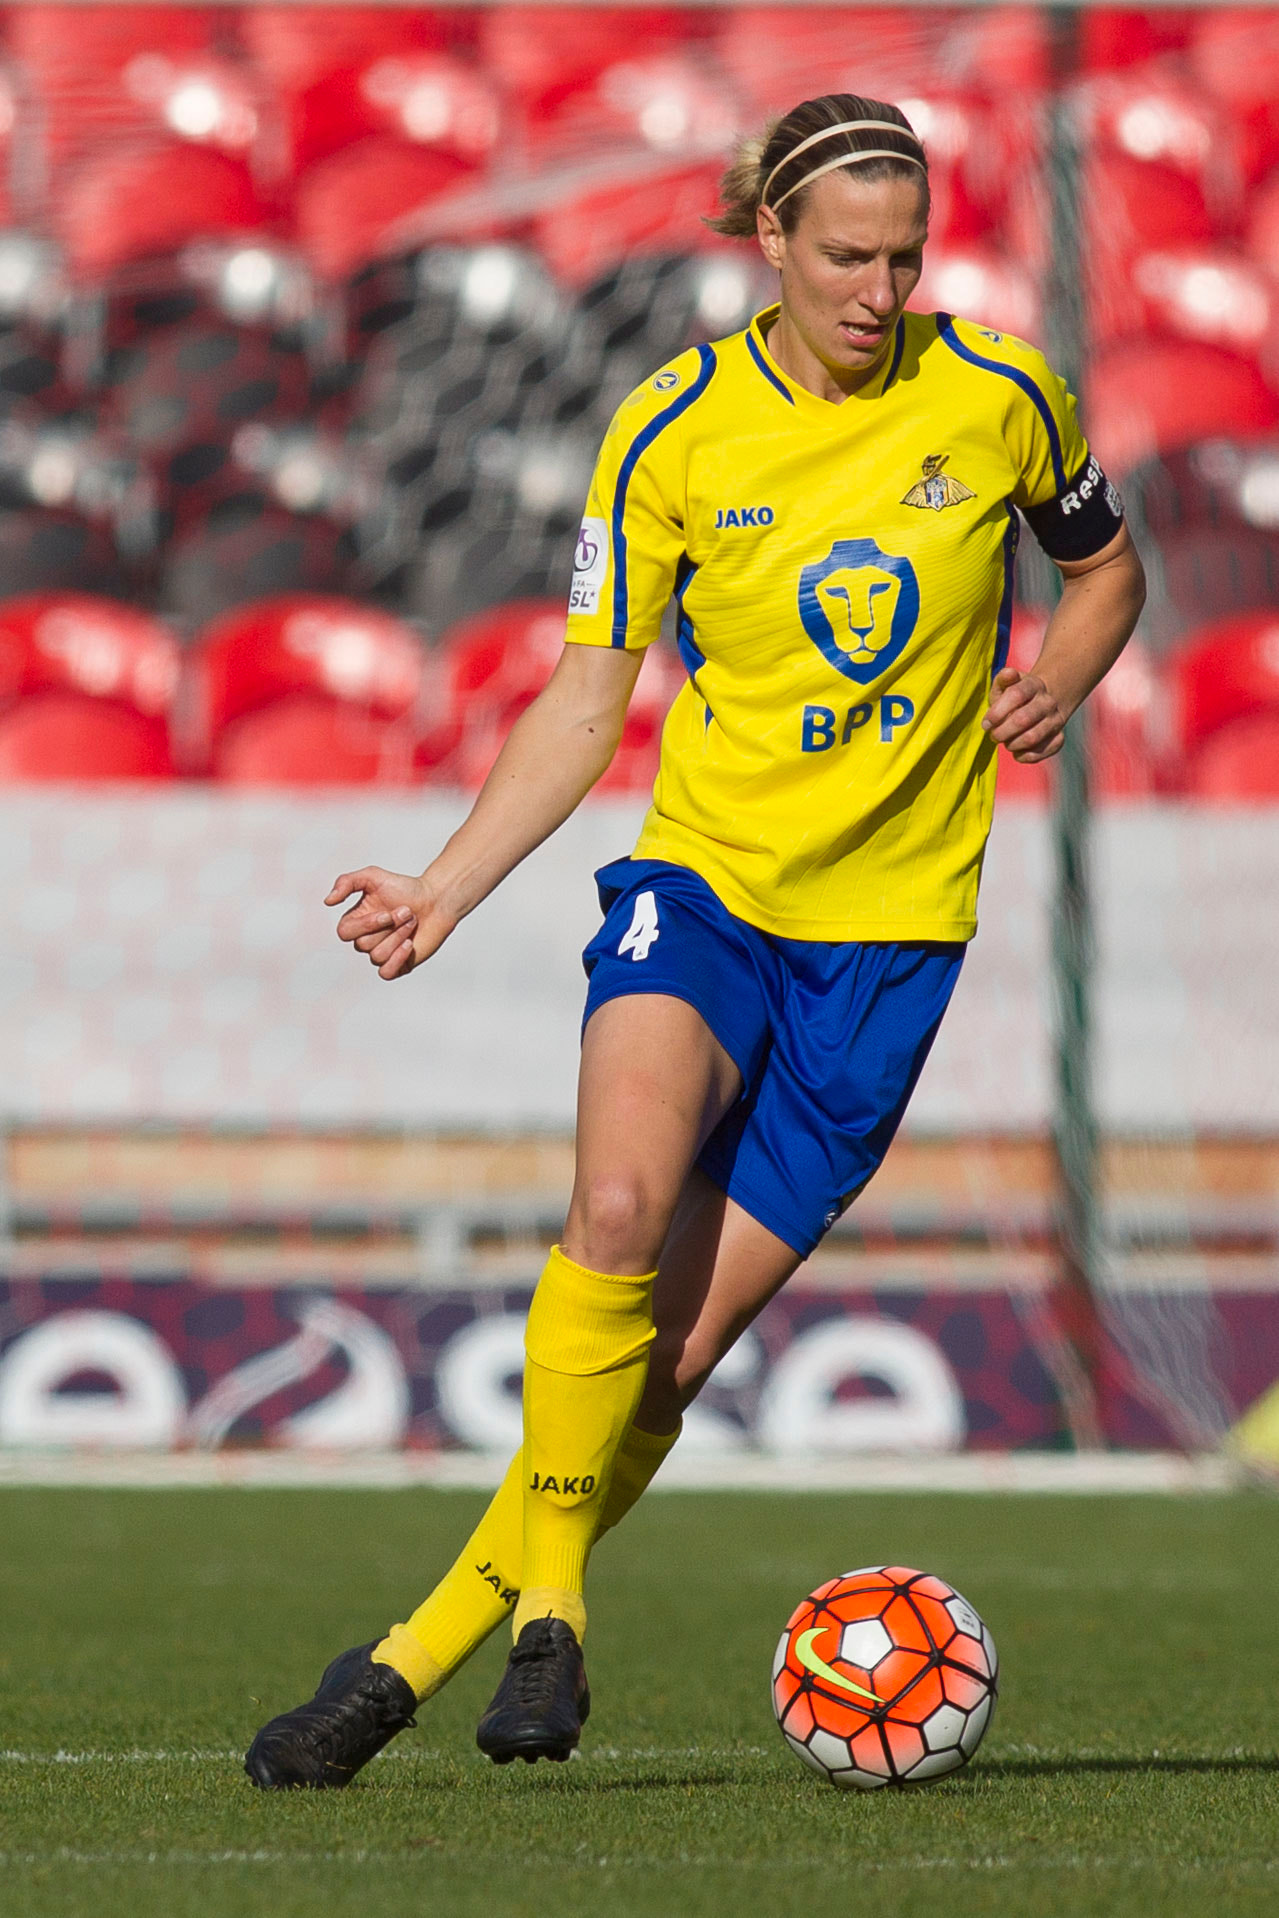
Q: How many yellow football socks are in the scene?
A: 2